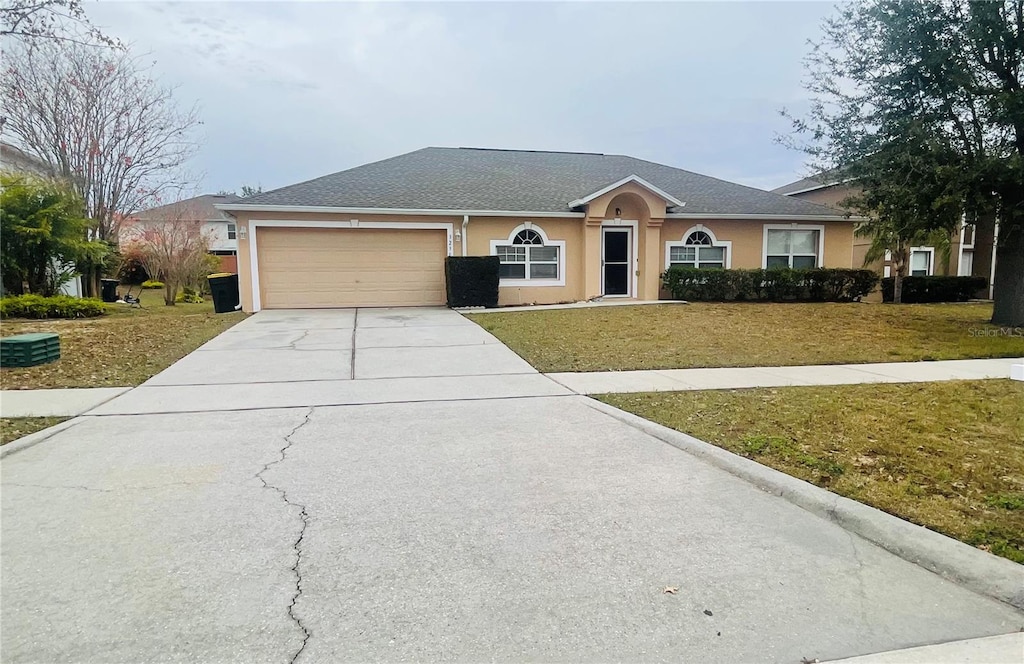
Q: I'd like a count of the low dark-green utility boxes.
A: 1